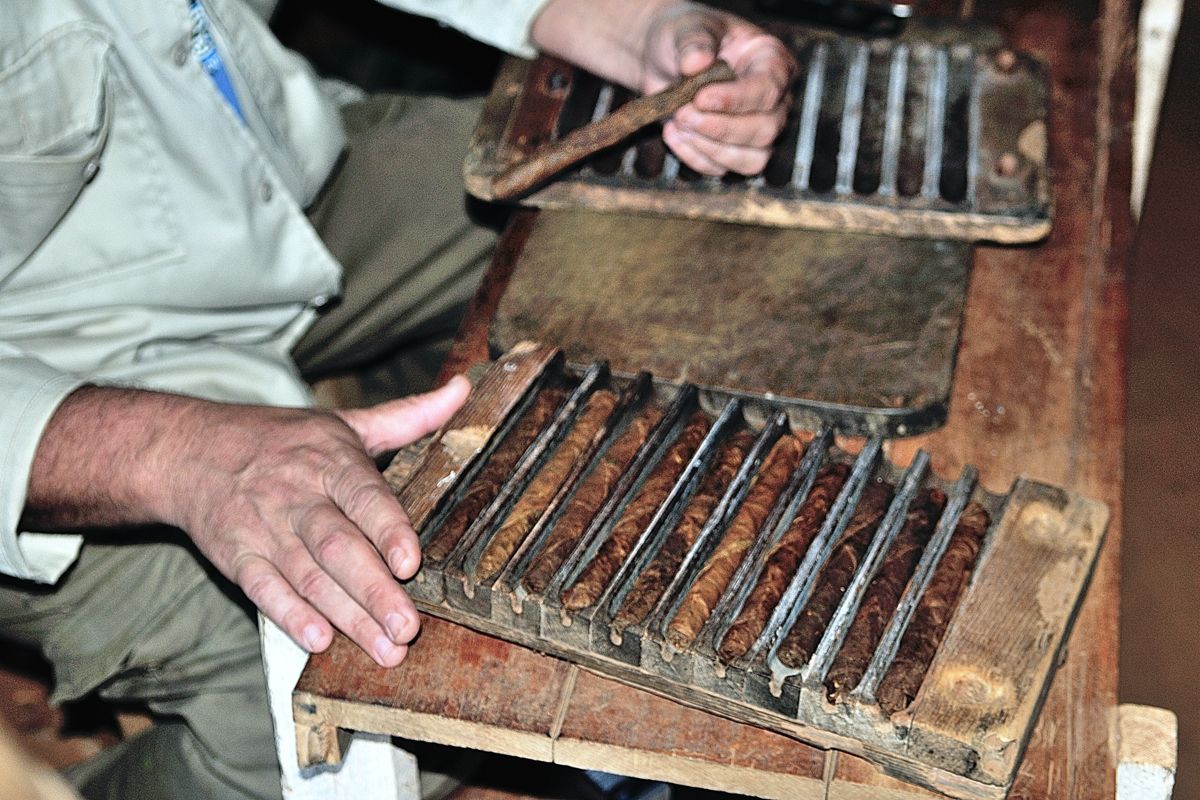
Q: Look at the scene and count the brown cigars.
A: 11